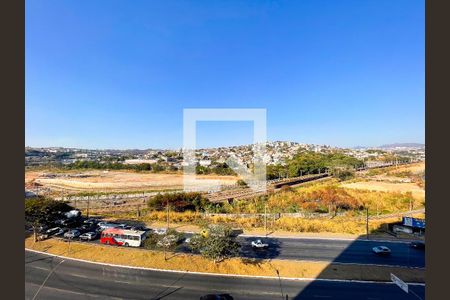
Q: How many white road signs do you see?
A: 1